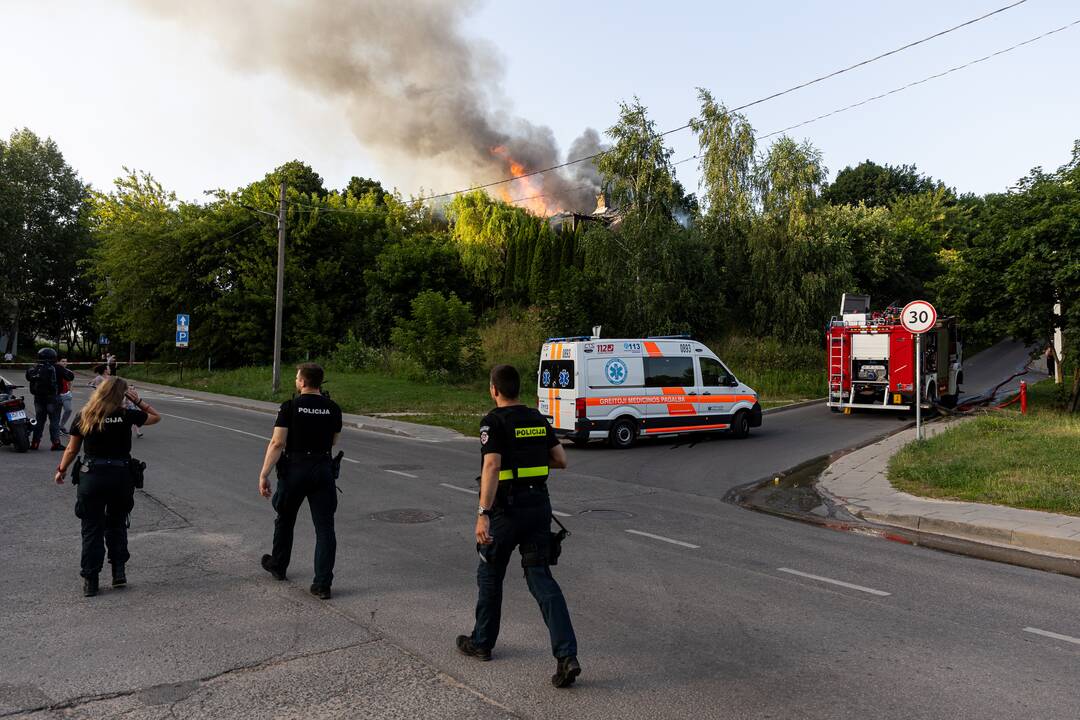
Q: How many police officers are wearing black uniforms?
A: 3